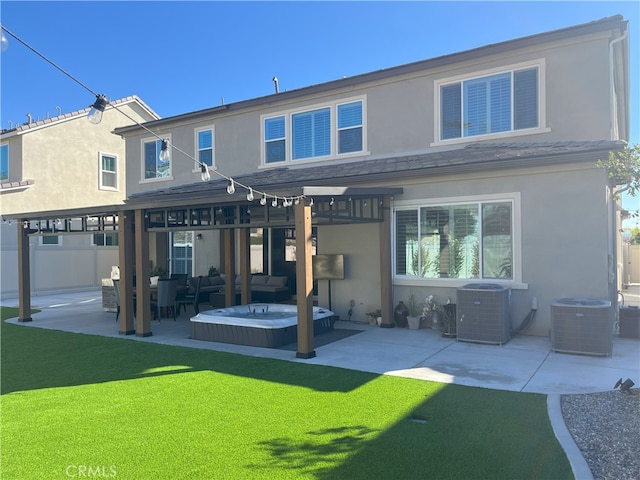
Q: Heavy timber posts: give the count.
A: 7